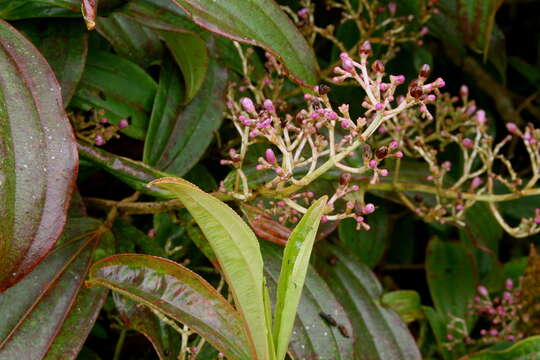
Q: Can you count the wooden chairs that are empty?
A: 0